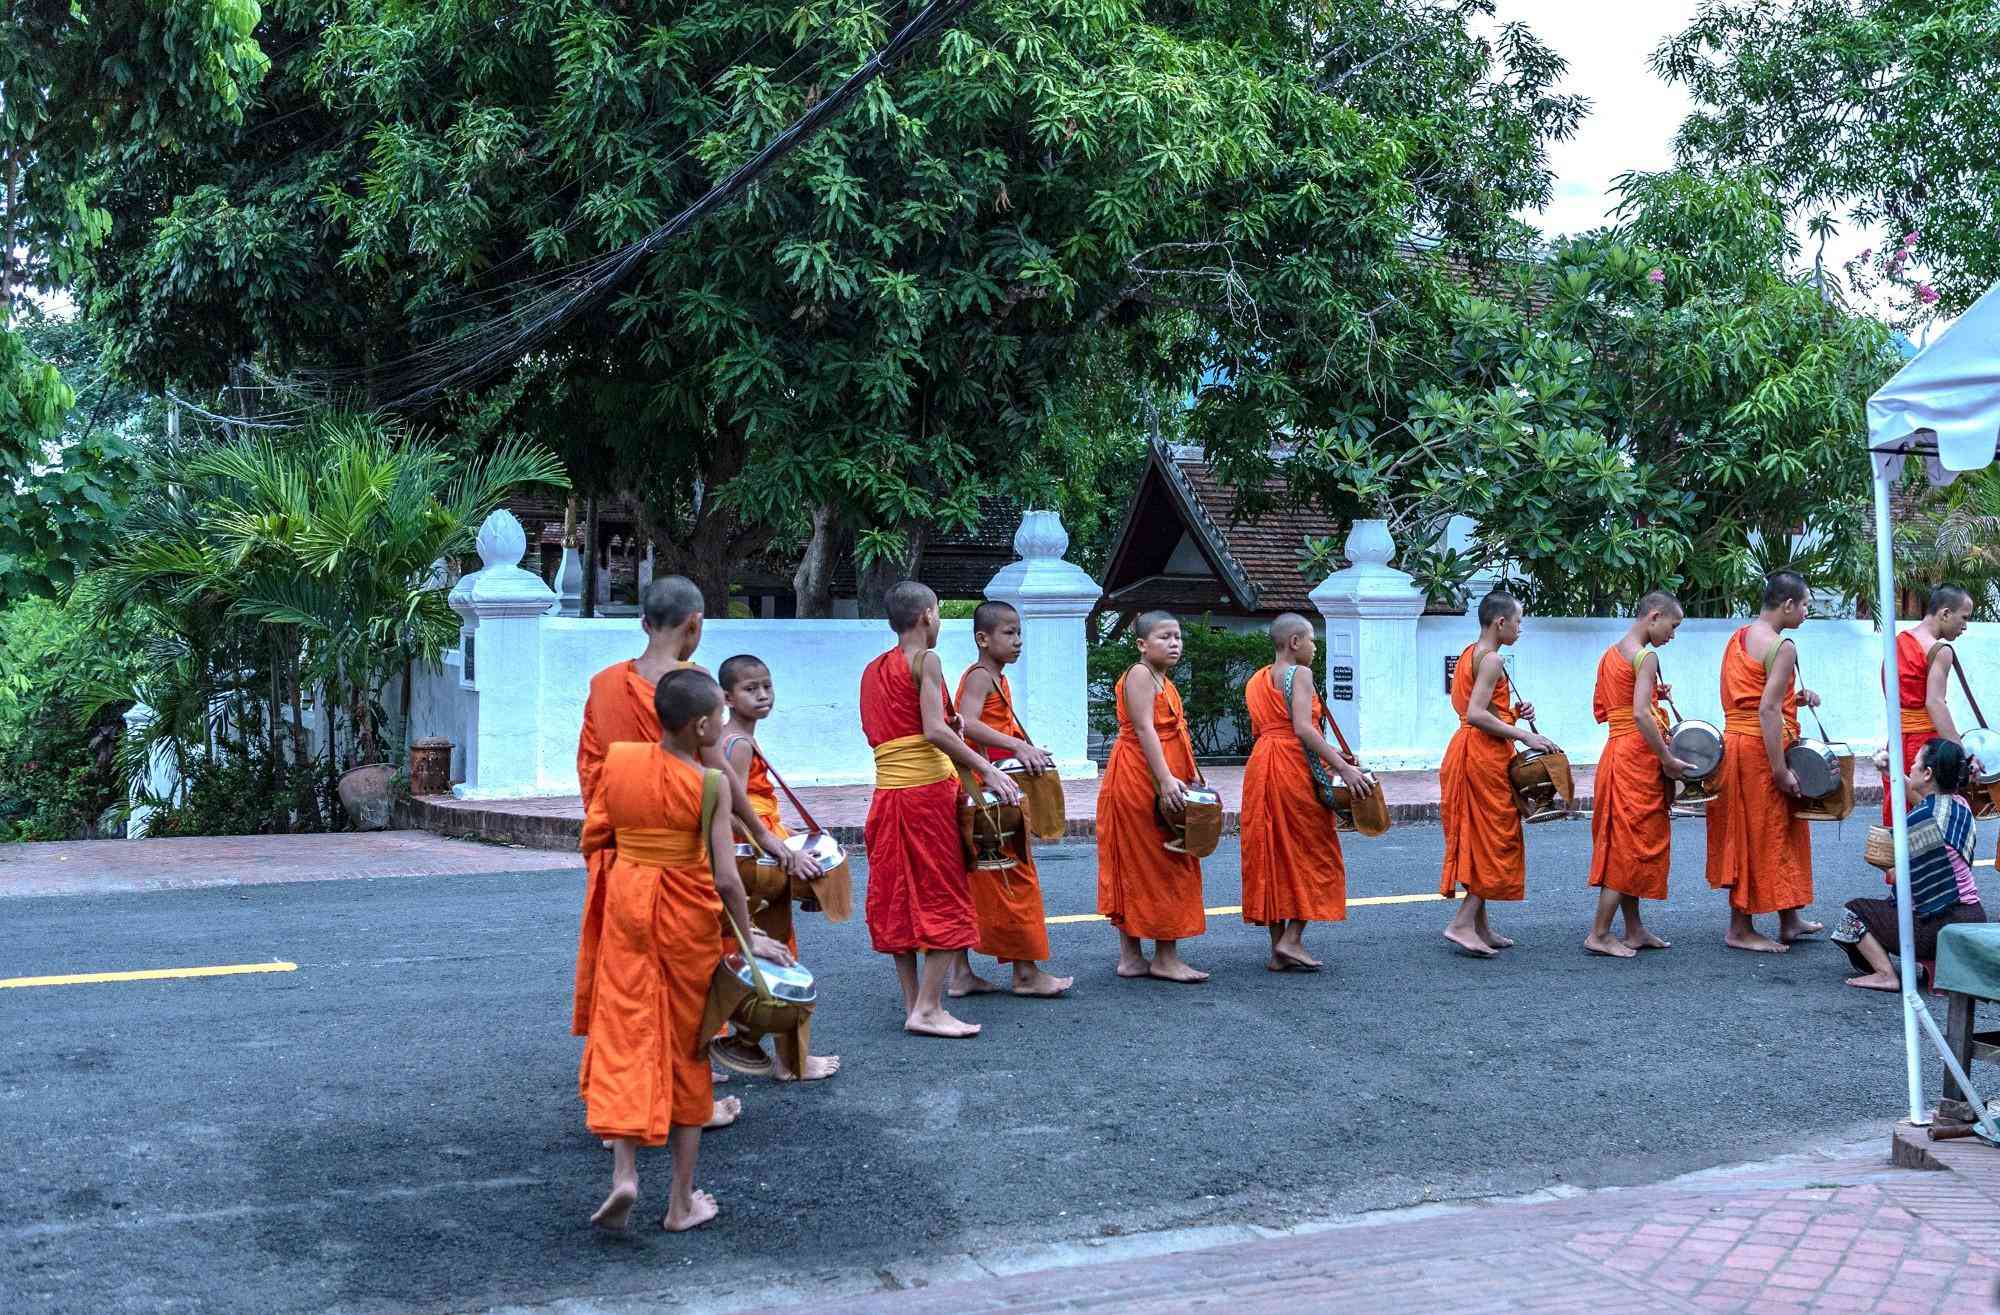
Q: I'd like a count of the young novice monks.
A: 11